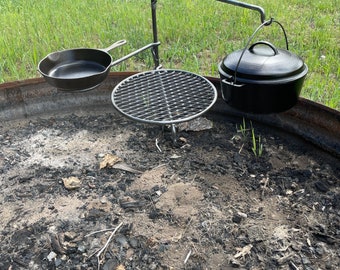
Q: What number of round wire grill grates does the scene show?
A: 1